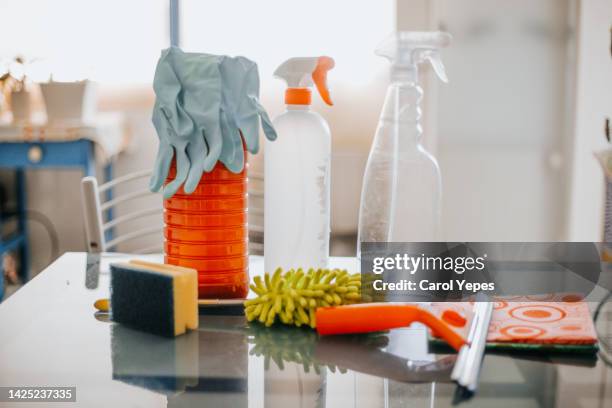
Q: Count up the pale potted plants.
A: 2